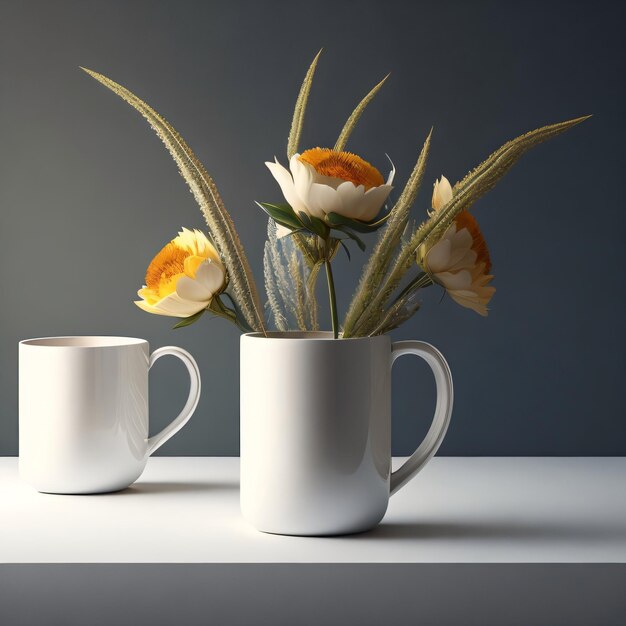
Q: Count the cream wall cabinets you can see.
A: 0